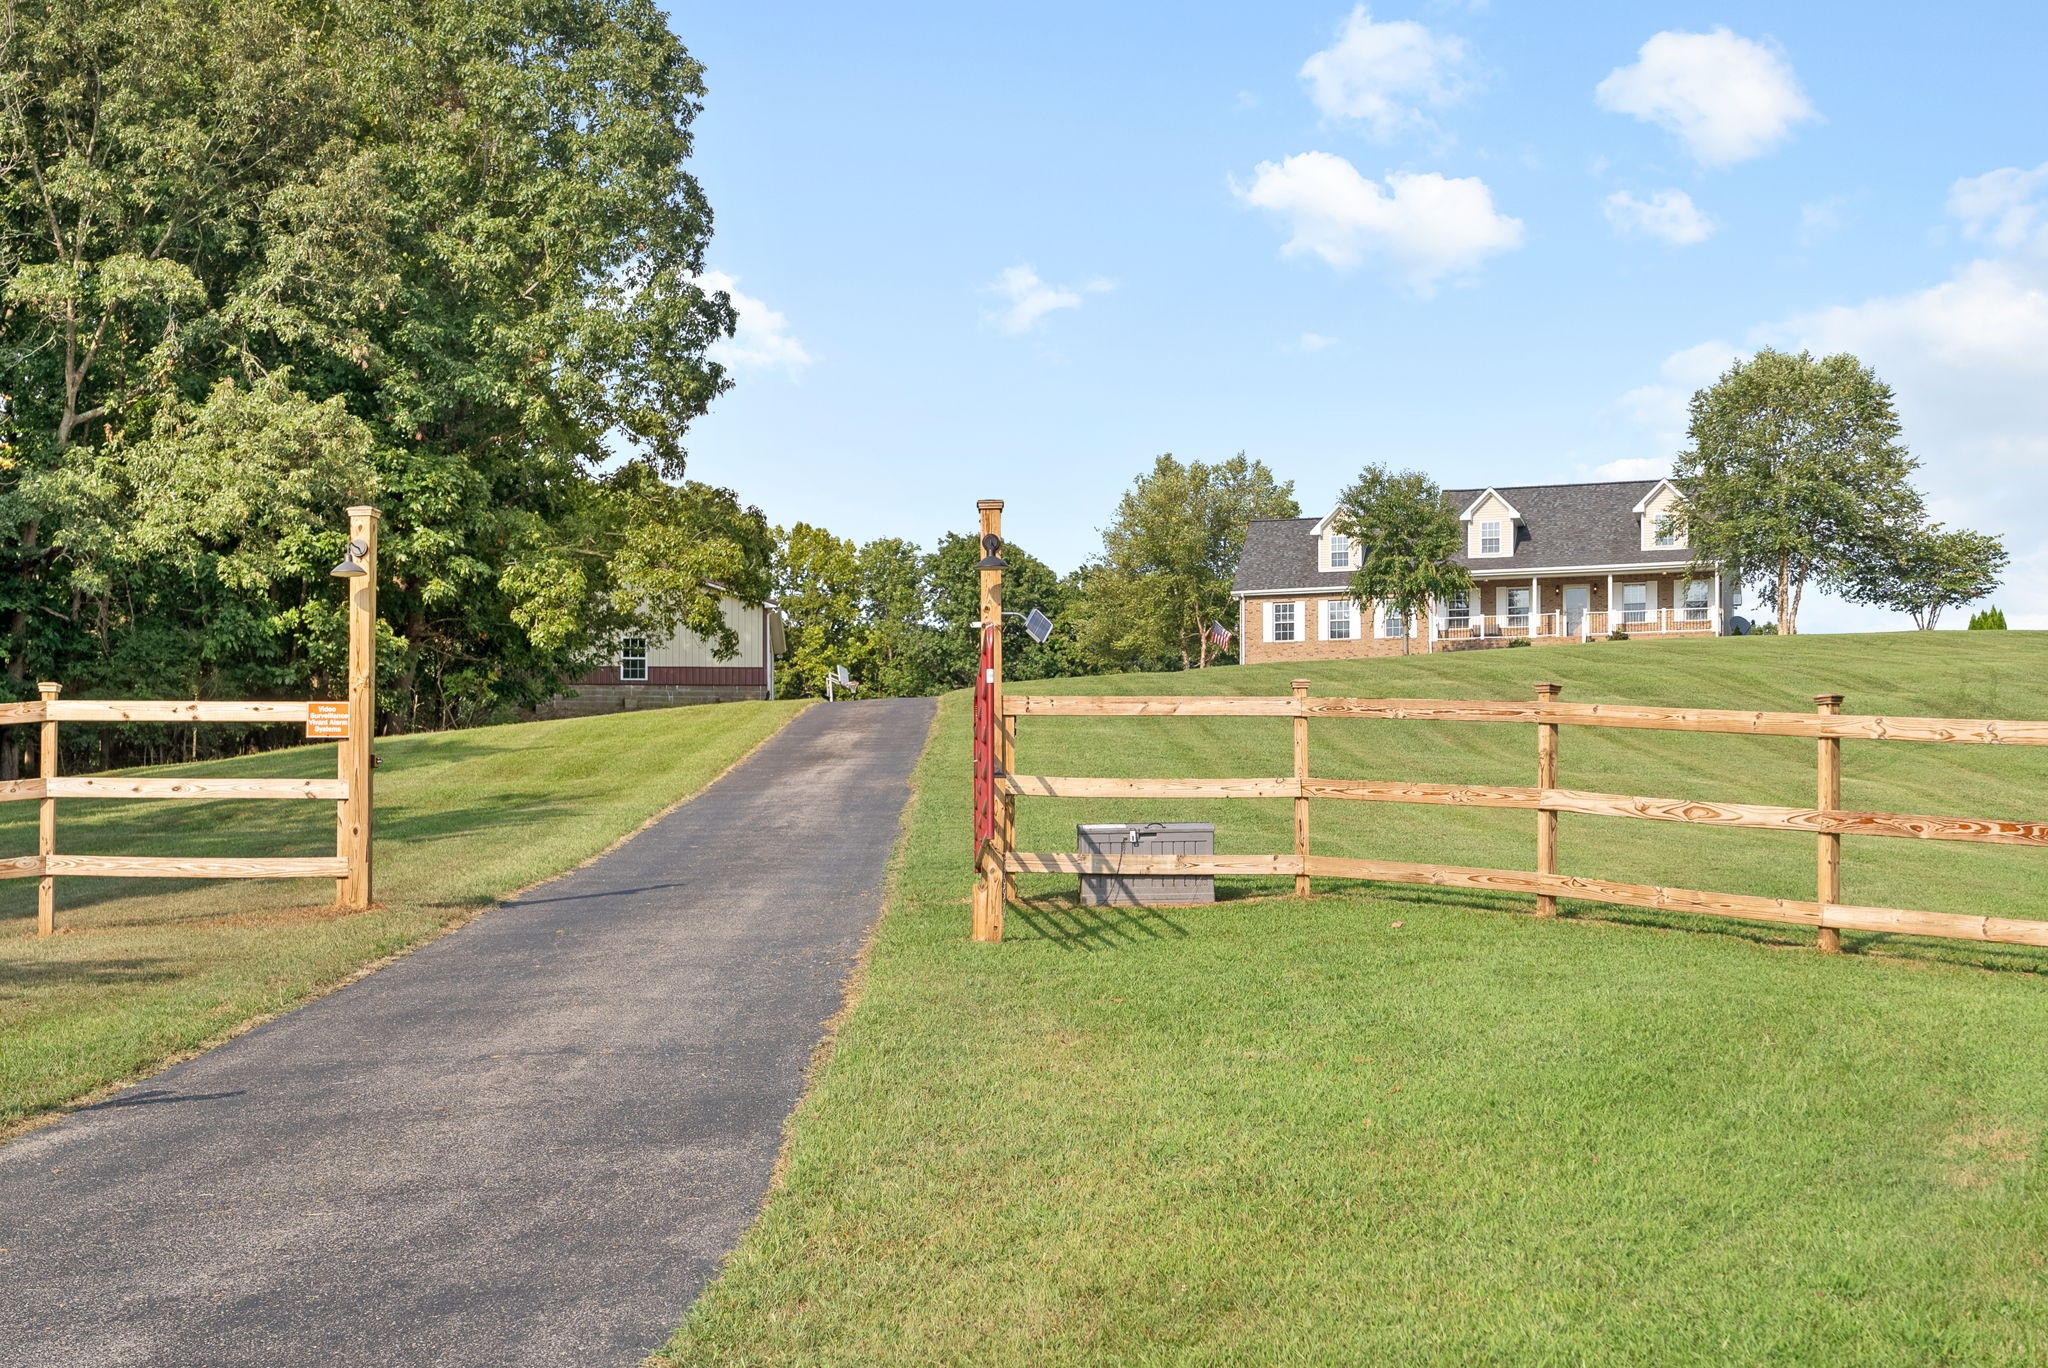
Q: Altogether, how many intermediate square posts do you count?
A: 4